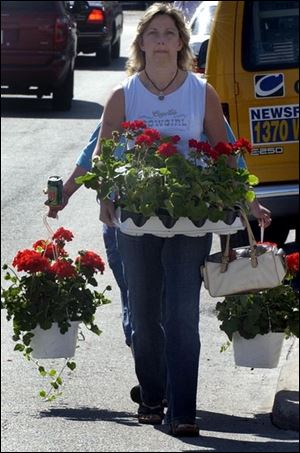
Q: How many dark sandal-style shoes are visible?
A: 2